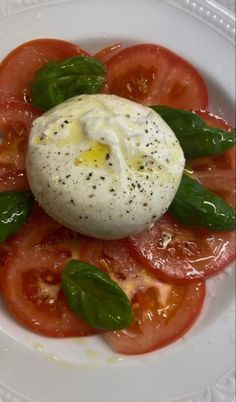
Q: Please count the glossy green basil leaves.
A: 5